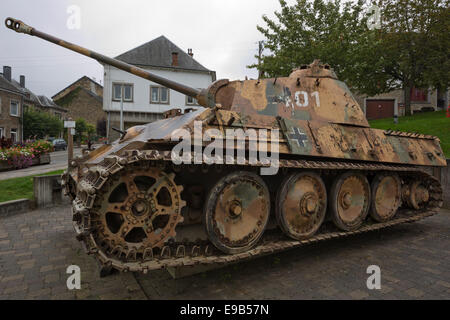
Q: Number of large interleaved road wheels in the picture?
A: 4